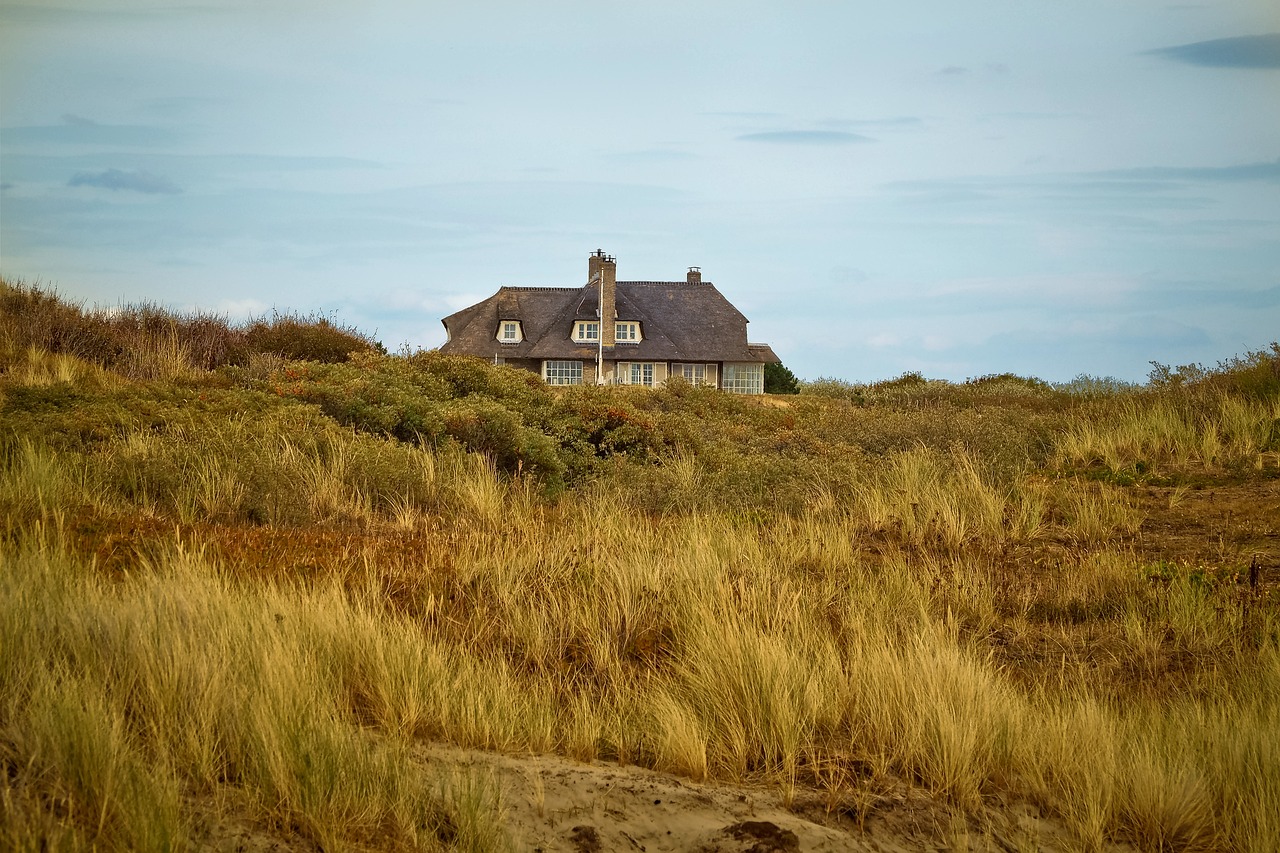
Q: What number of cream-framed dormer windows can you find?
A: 3